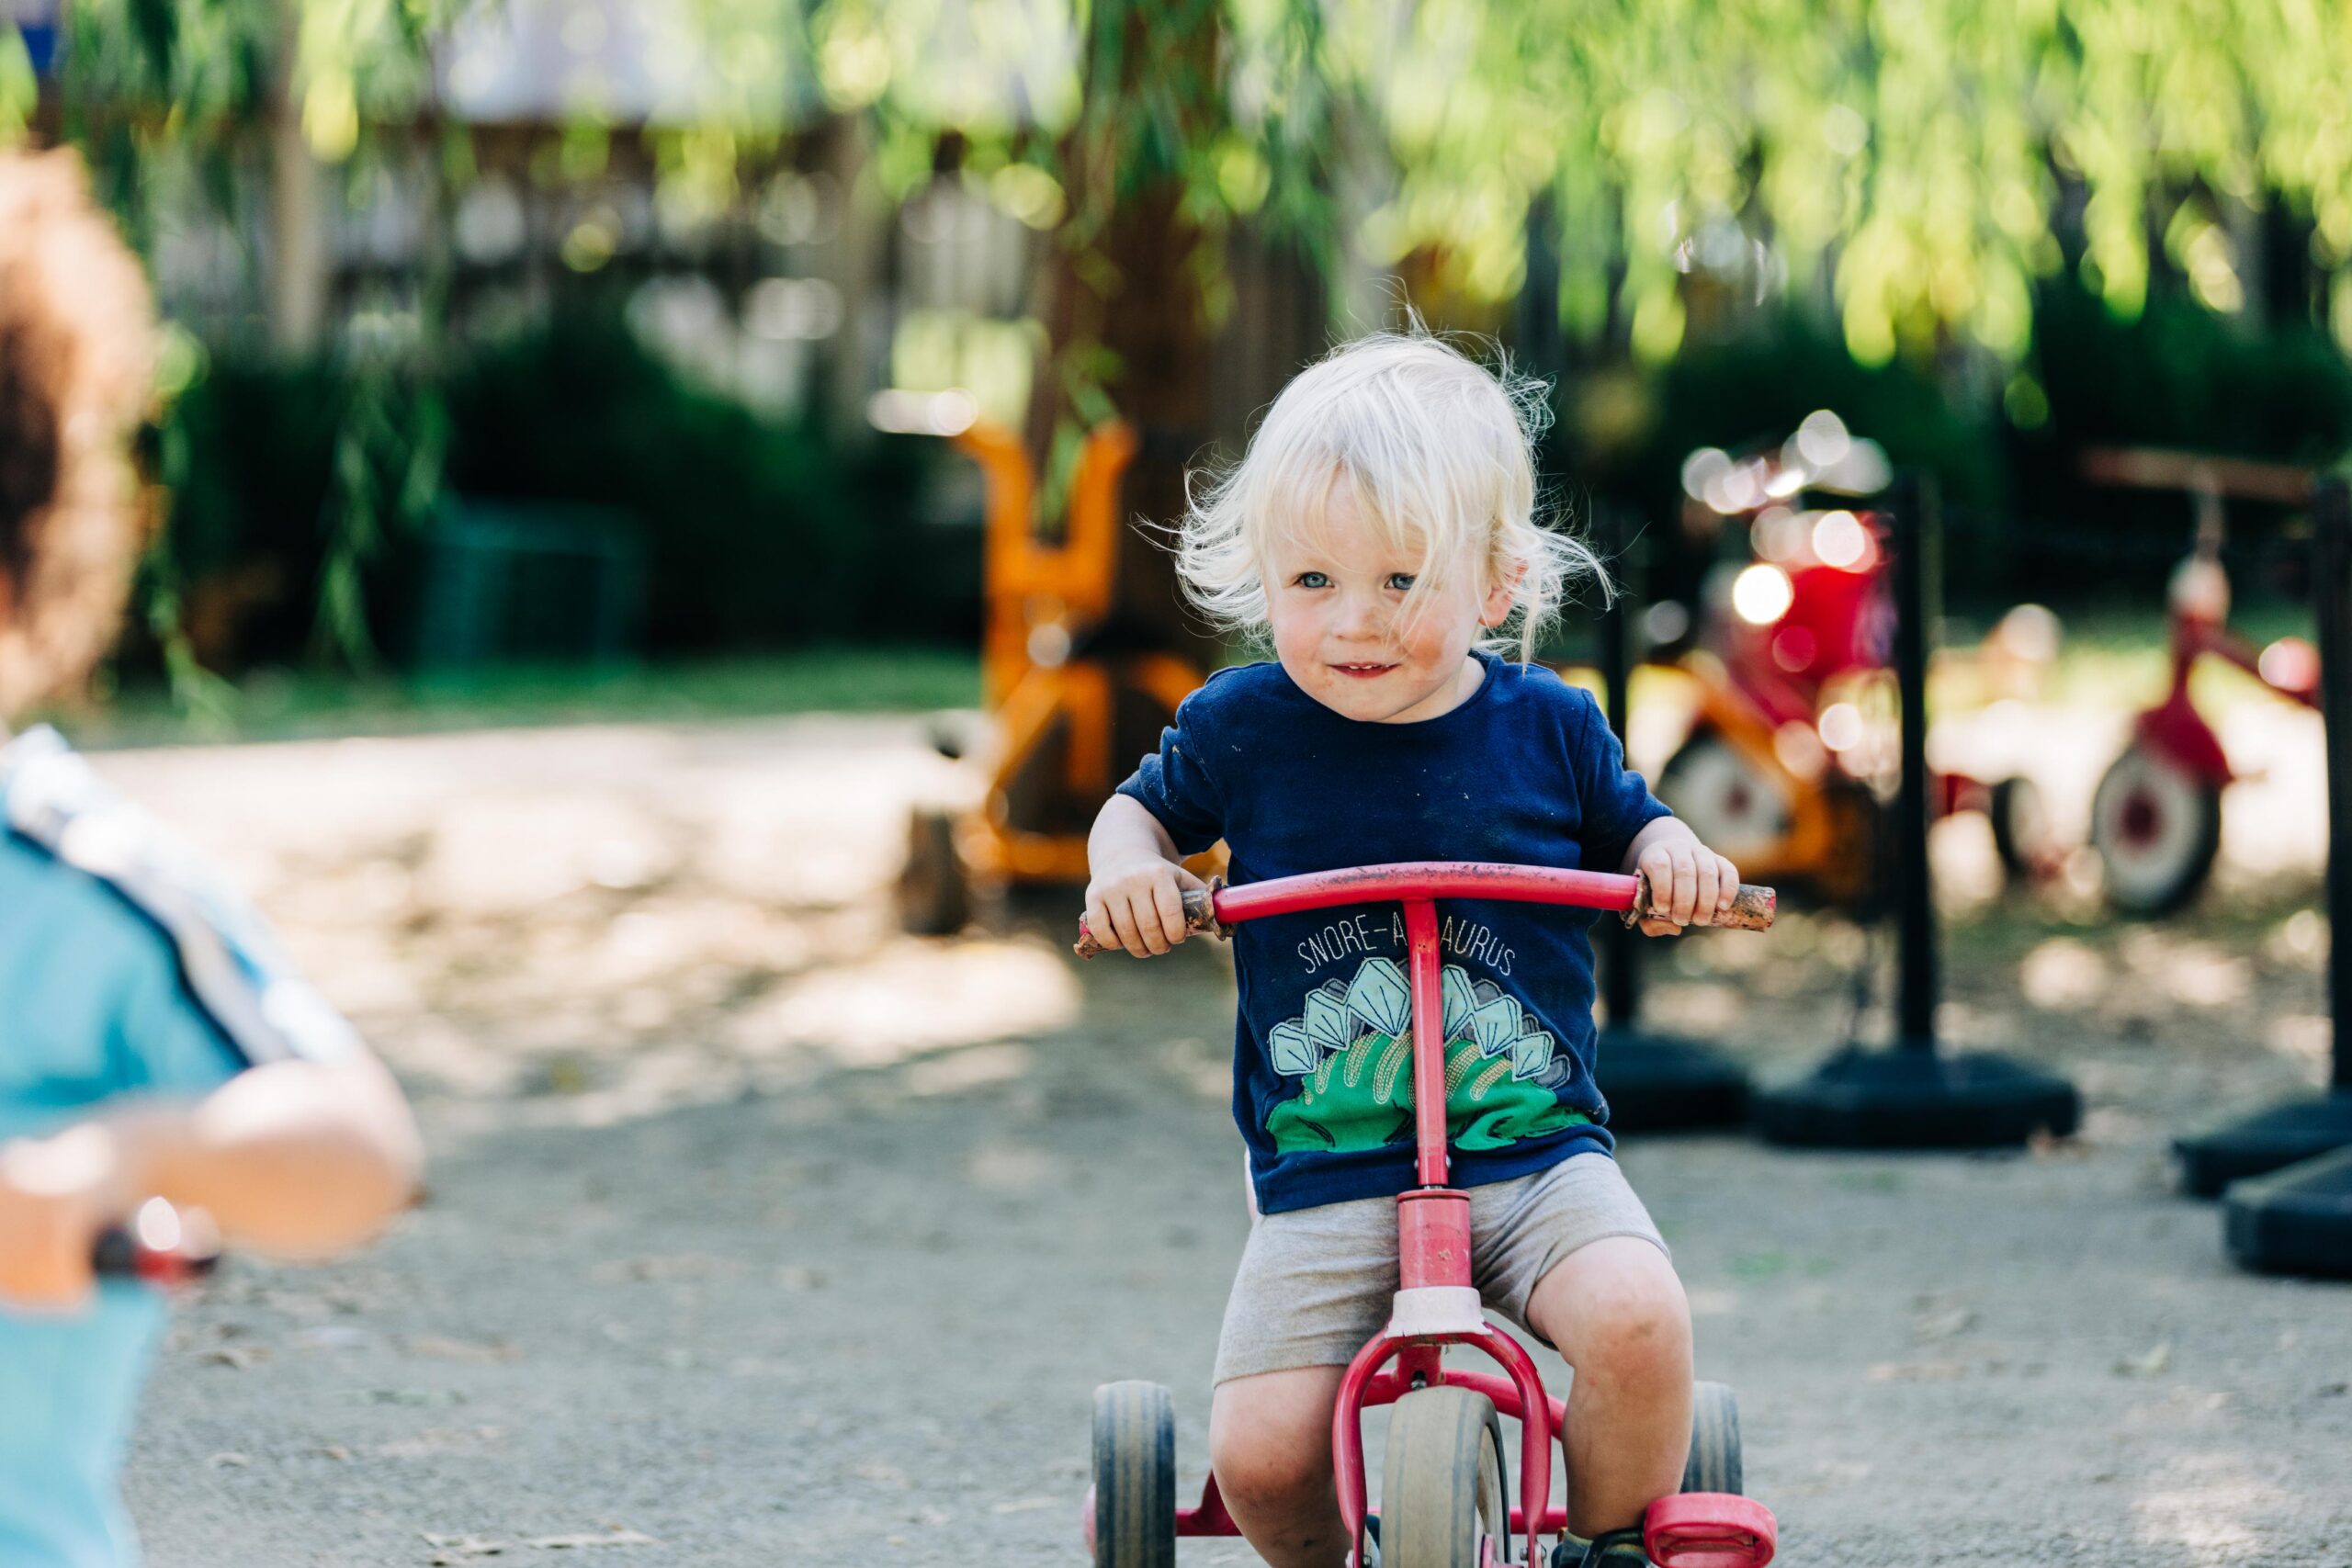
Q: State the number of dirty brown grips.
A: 2